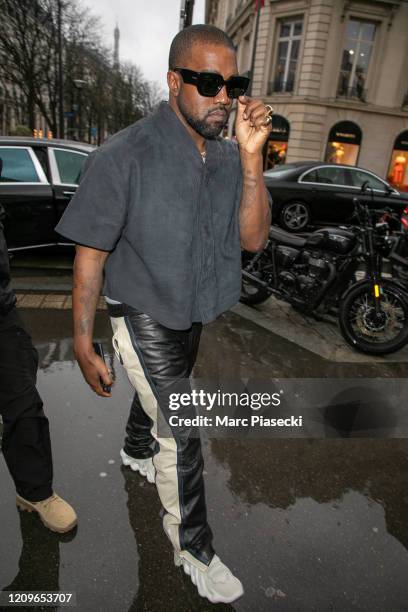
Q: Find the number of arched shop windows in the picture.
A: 3